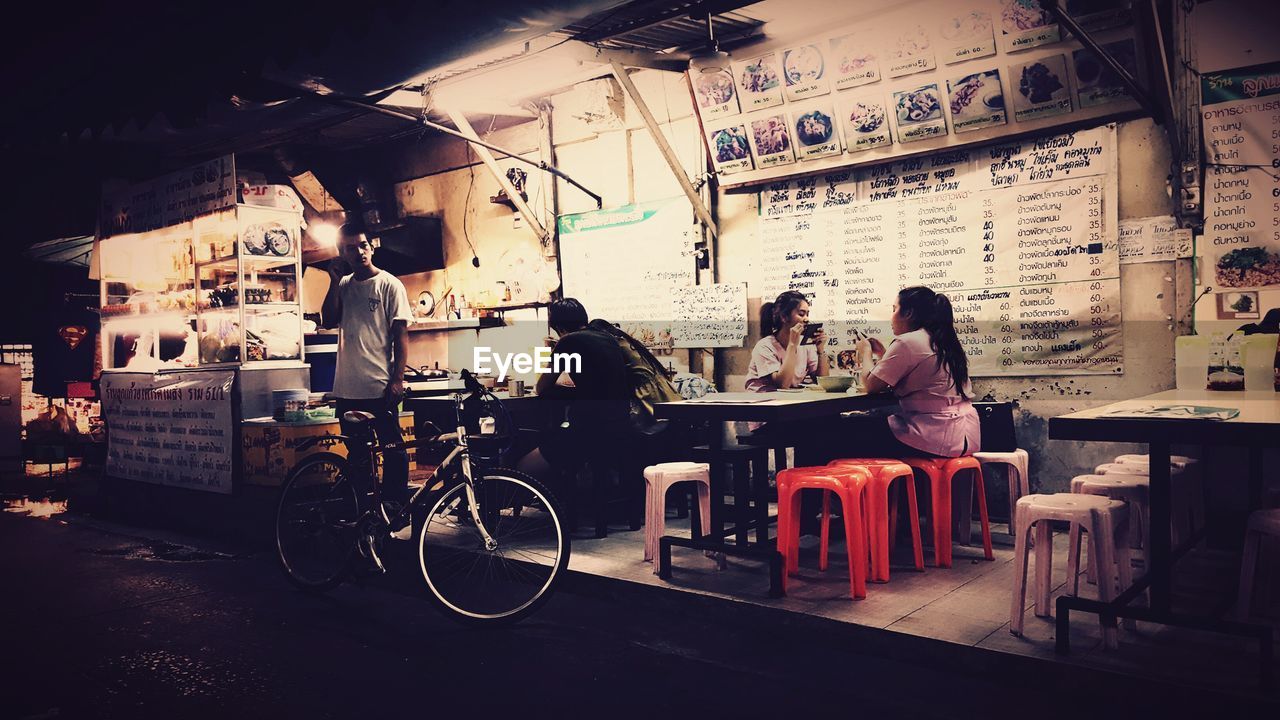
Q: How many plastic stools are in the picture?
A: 10